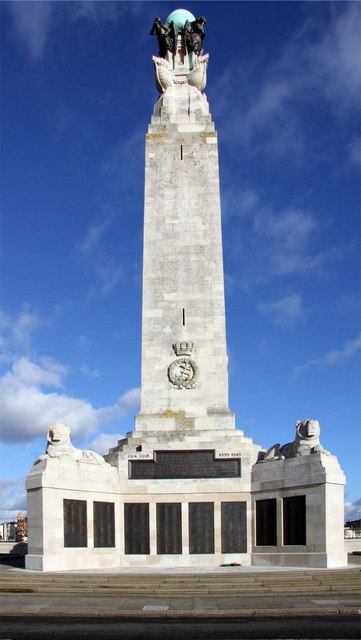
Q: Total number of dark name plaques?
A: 8